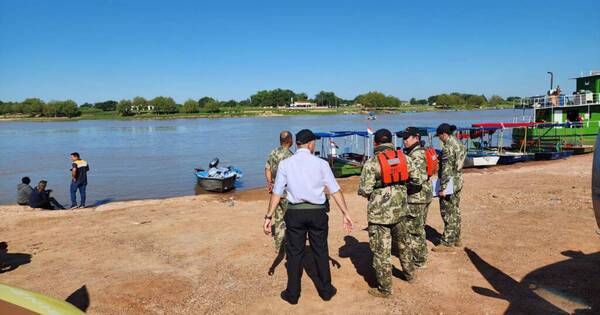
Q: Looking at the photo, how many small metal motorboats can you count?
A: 1